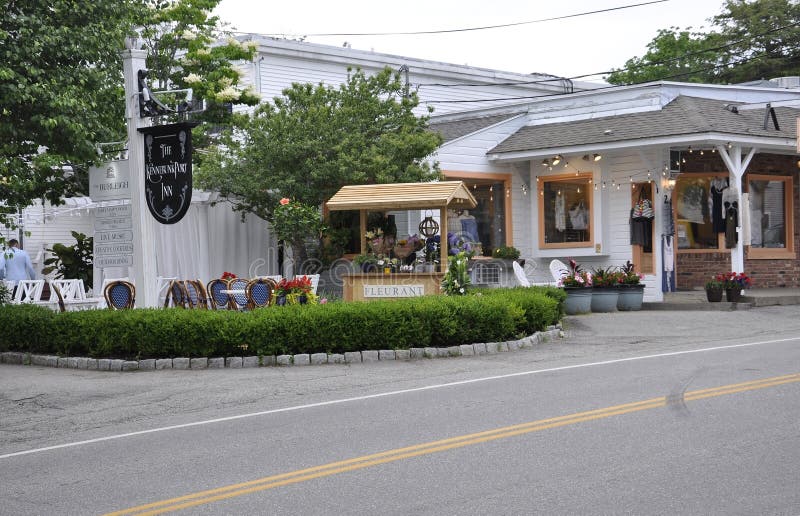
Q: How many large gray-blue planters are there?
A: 3